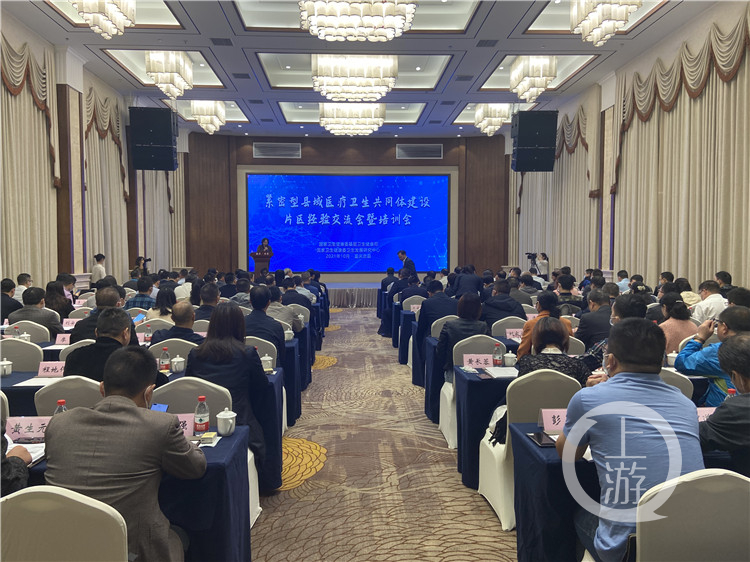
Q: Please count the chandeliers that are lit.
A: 9